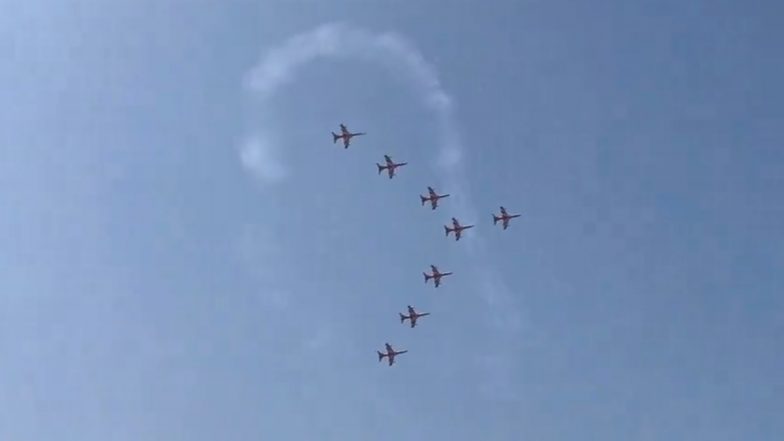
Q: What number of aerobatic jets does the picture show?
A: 8